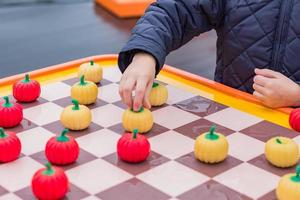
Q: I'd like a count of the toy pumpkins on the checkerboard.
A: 15